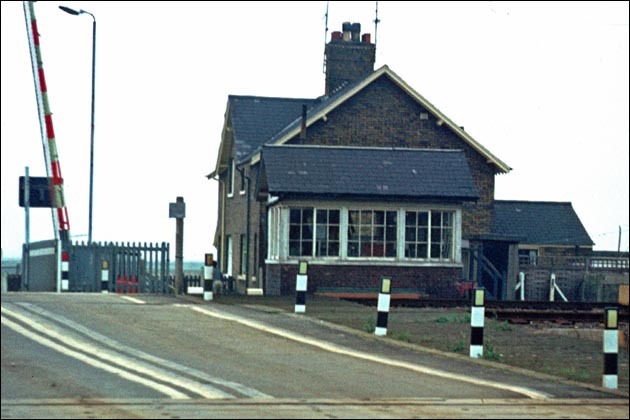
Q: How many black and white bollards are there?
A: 7